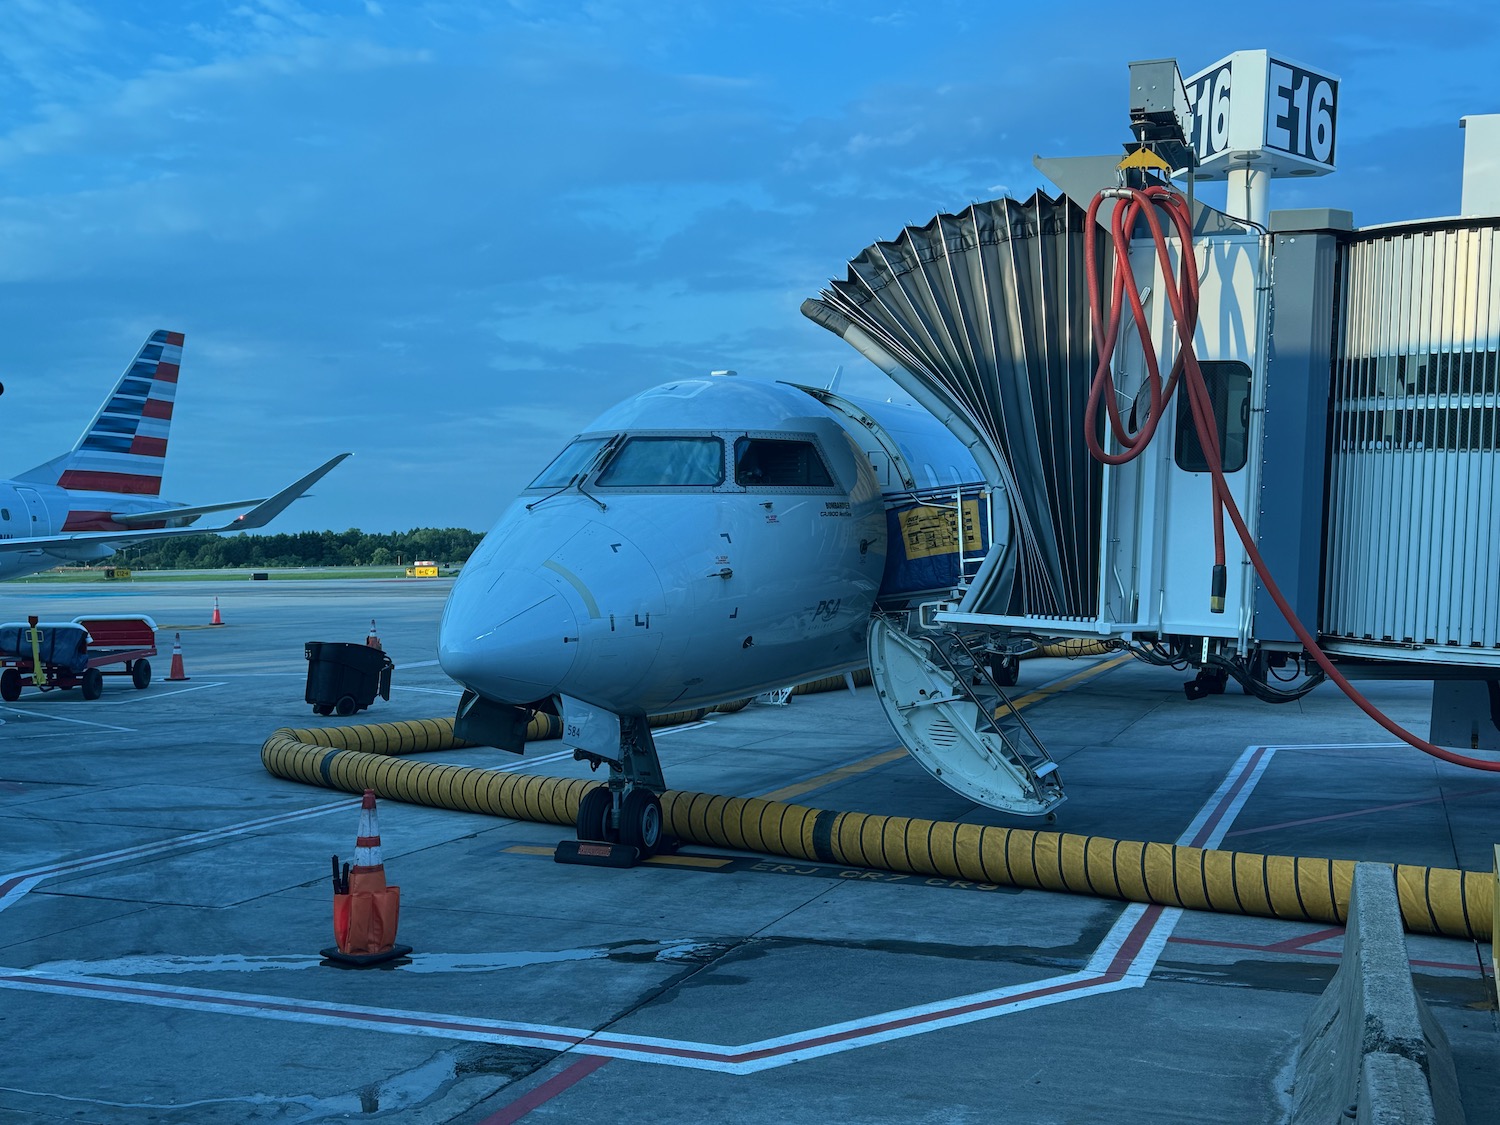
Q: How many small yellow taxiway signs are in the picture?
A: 2